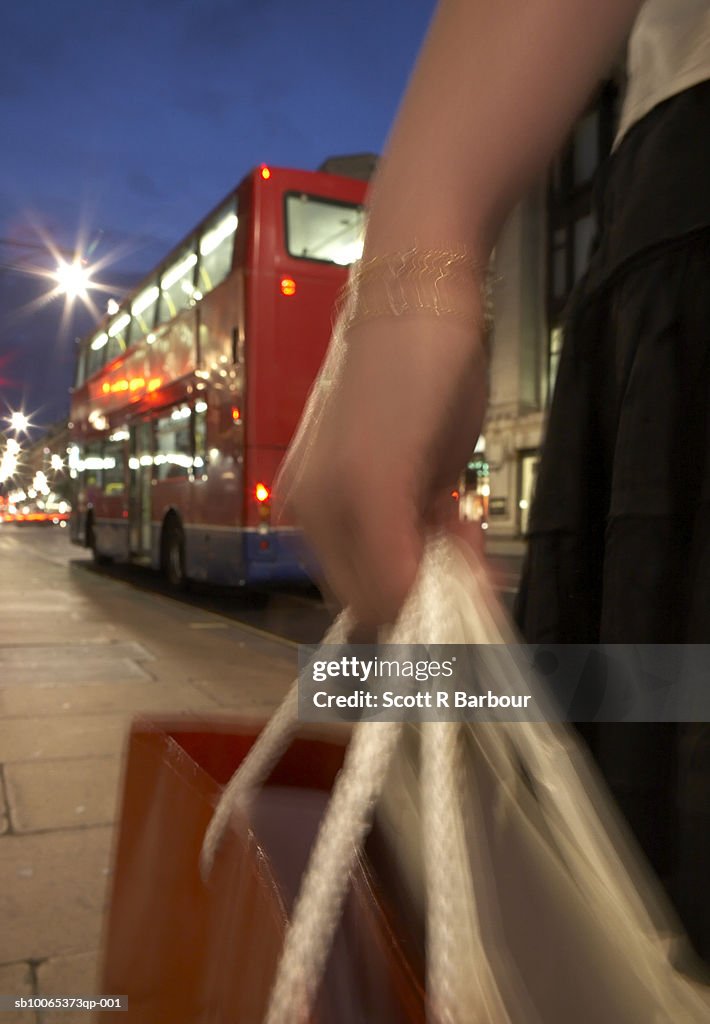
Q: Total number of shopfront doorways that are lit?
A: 1